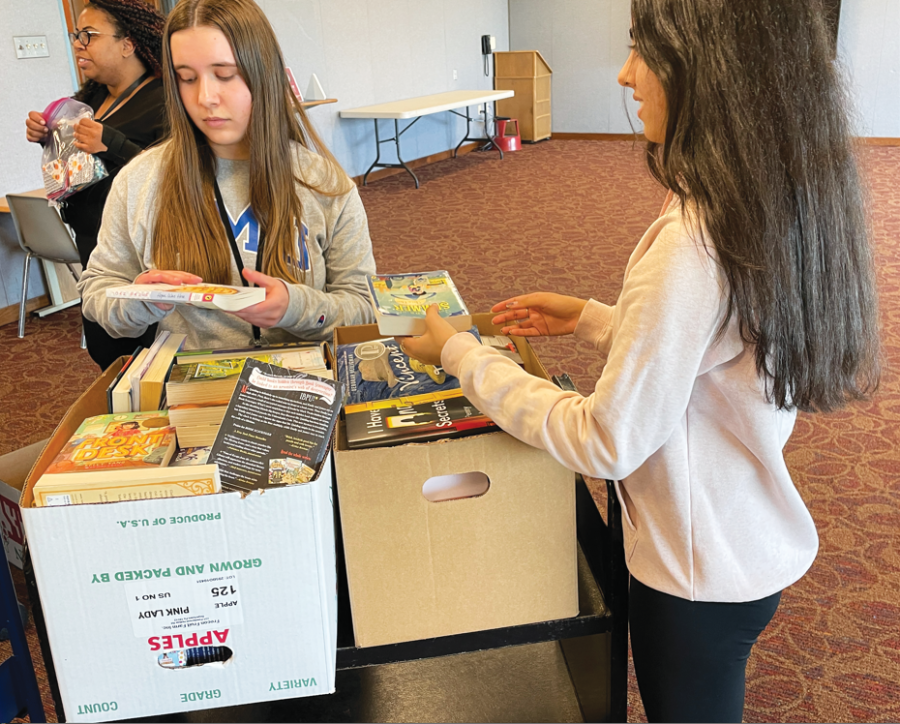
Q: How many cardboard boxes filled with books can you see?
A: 2